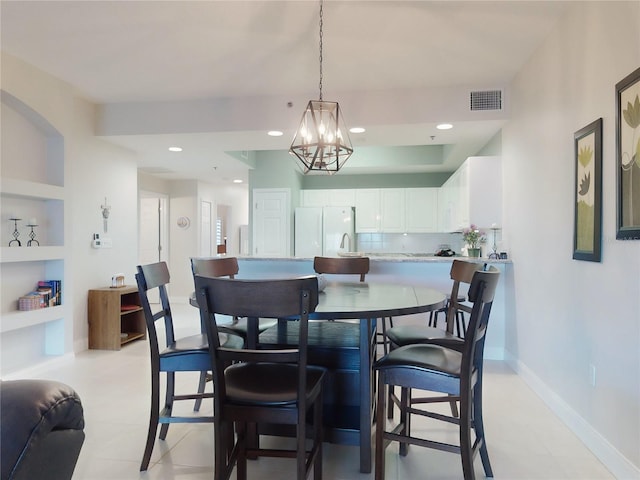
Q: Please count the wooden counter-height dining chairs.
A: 6